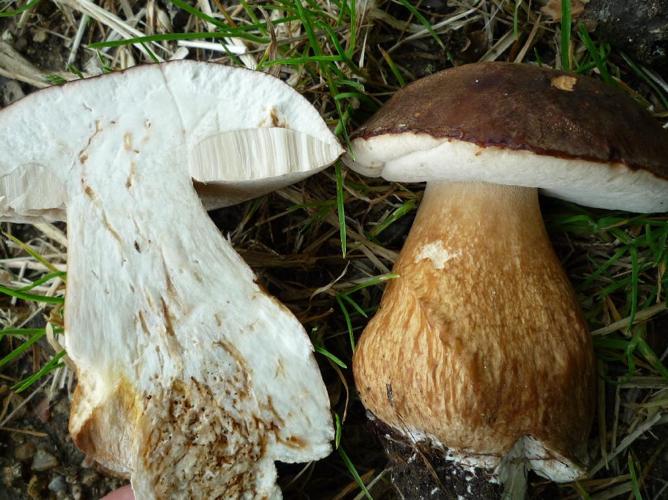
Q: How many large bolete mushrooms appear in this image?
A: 2